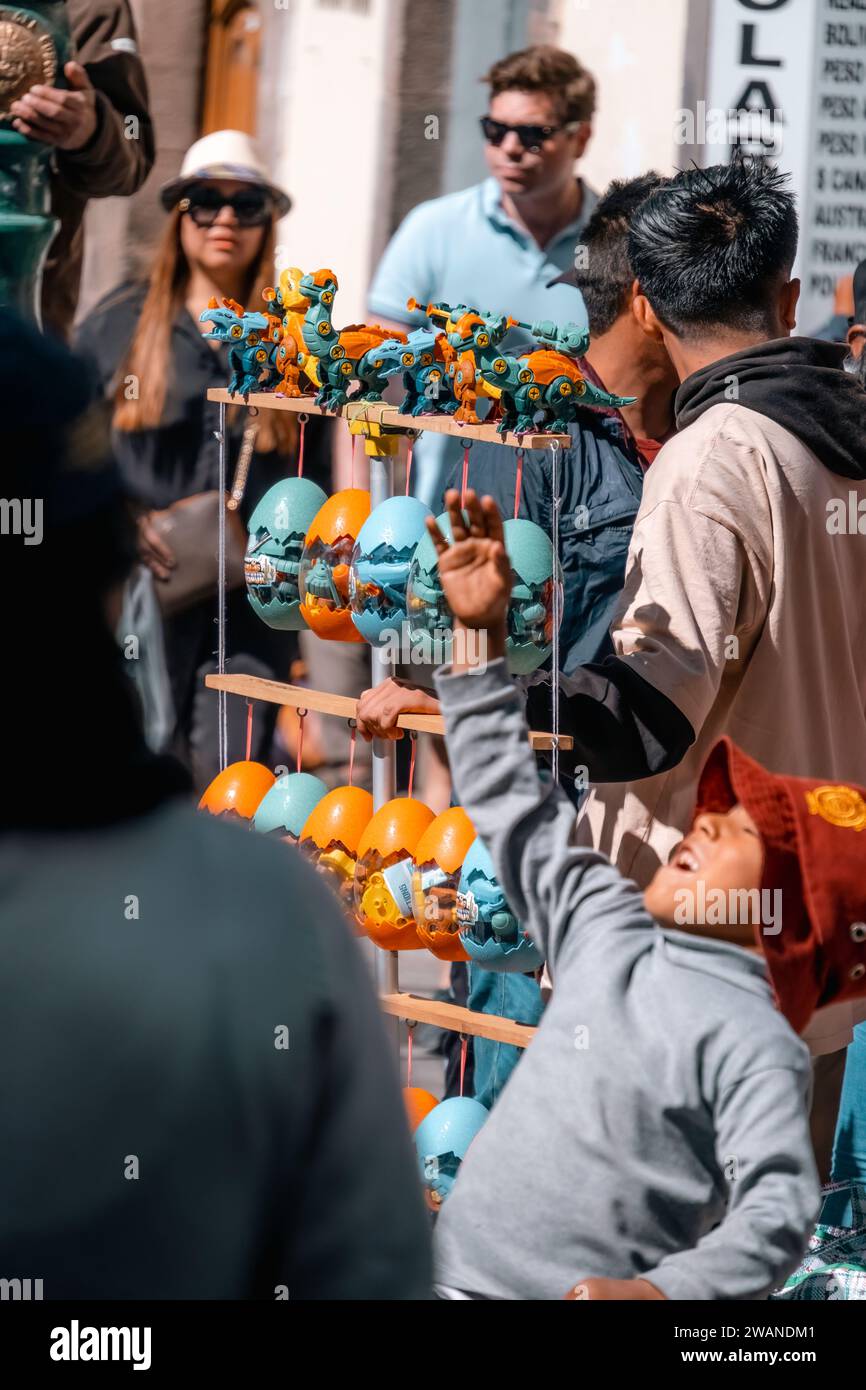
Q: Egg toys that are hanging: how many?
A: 13